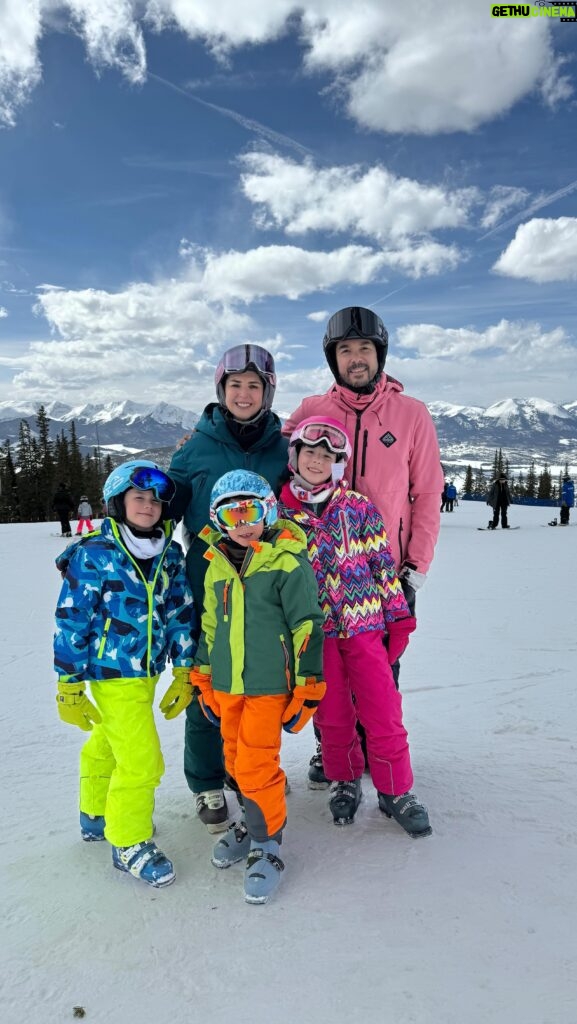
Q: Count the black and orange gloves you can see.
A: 2